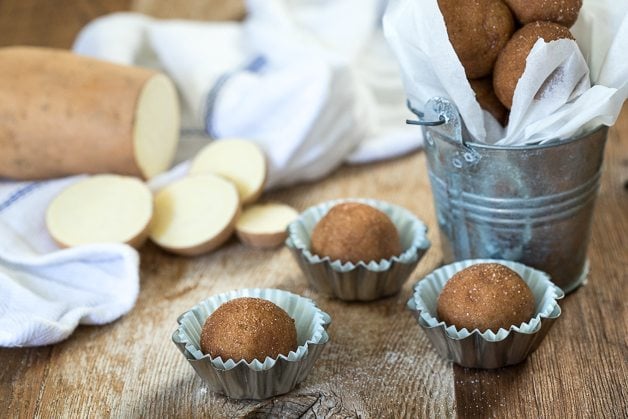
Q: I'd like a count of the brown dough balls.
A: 7